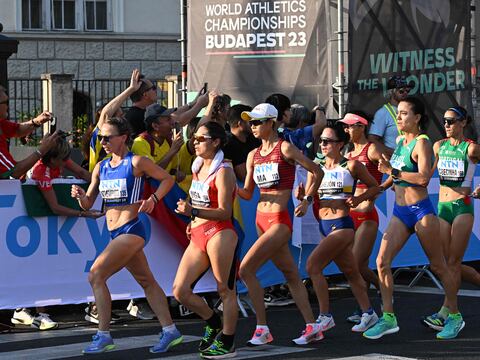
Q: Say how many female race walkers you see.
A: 7